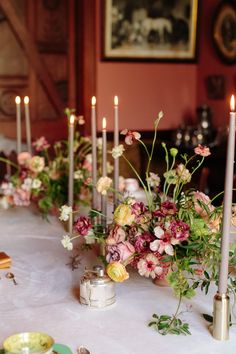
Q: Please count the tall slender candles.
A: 7